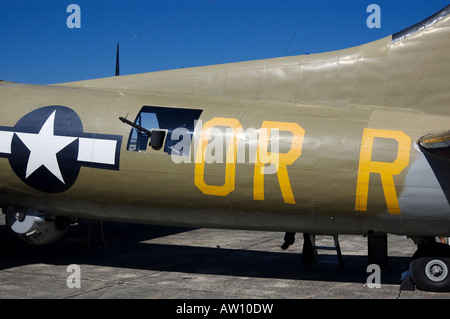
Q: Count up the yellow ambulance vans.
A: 0